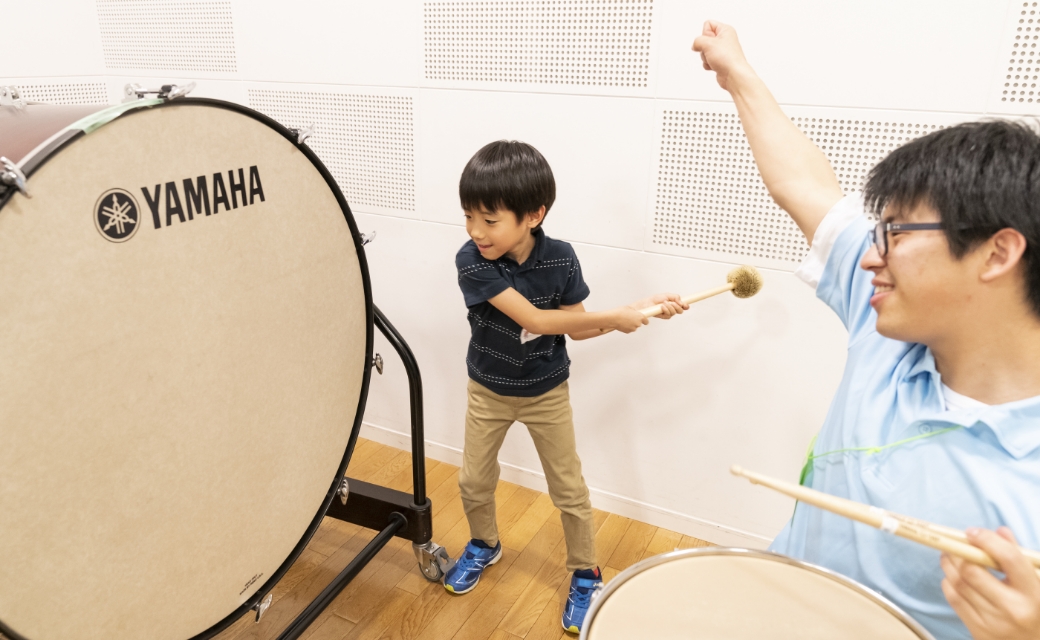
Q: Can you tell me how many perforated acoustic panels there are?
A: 6